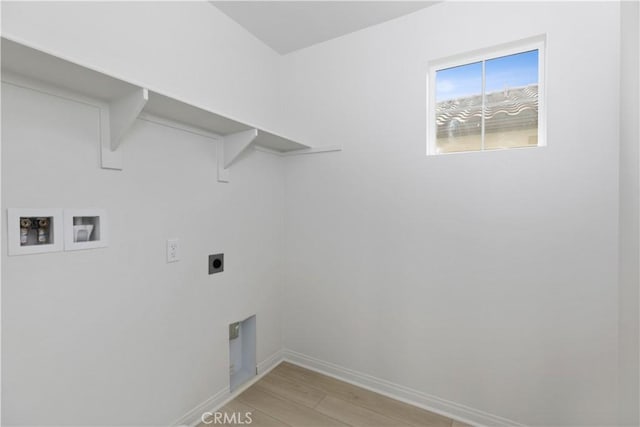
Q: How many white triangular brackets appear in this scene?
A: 2